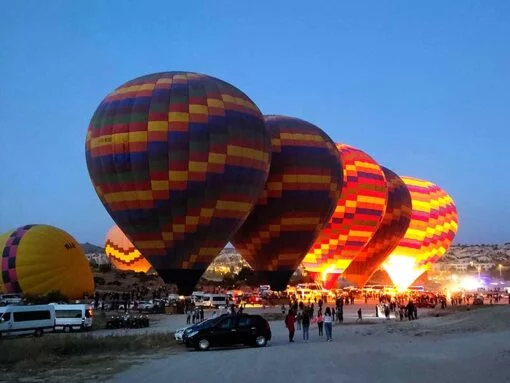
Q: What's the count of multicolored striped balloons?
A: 5